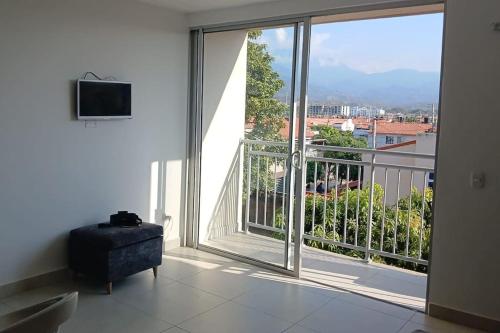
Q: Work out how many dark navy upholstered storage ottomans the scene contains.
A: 1